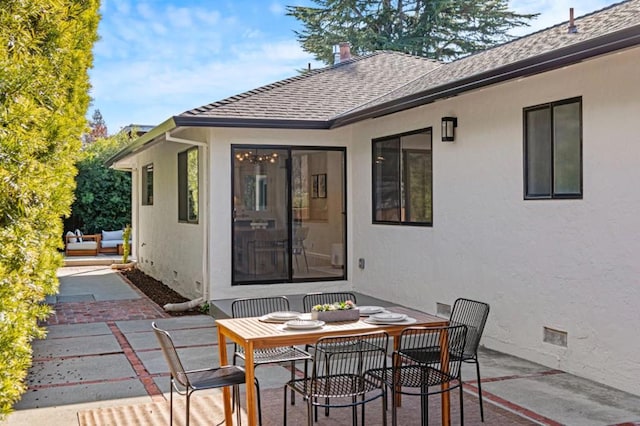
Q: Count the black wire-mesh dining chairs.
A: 6